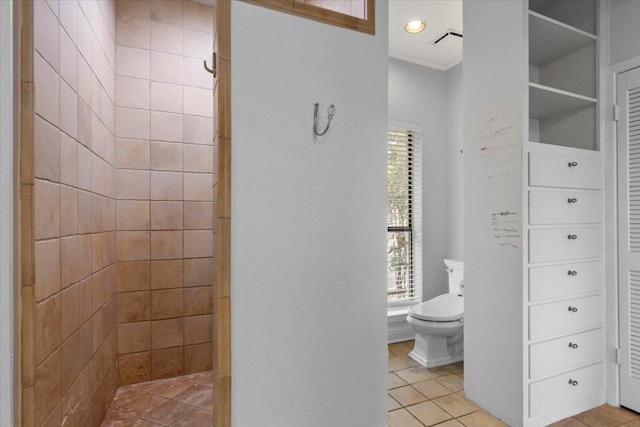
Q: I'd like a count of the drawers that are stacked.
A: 7